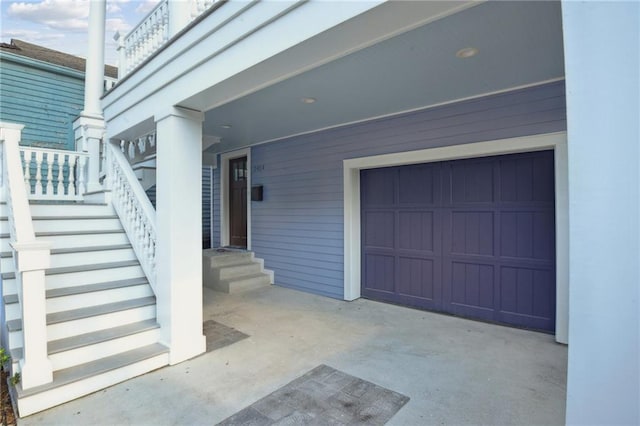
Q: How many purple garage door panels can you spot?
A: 12